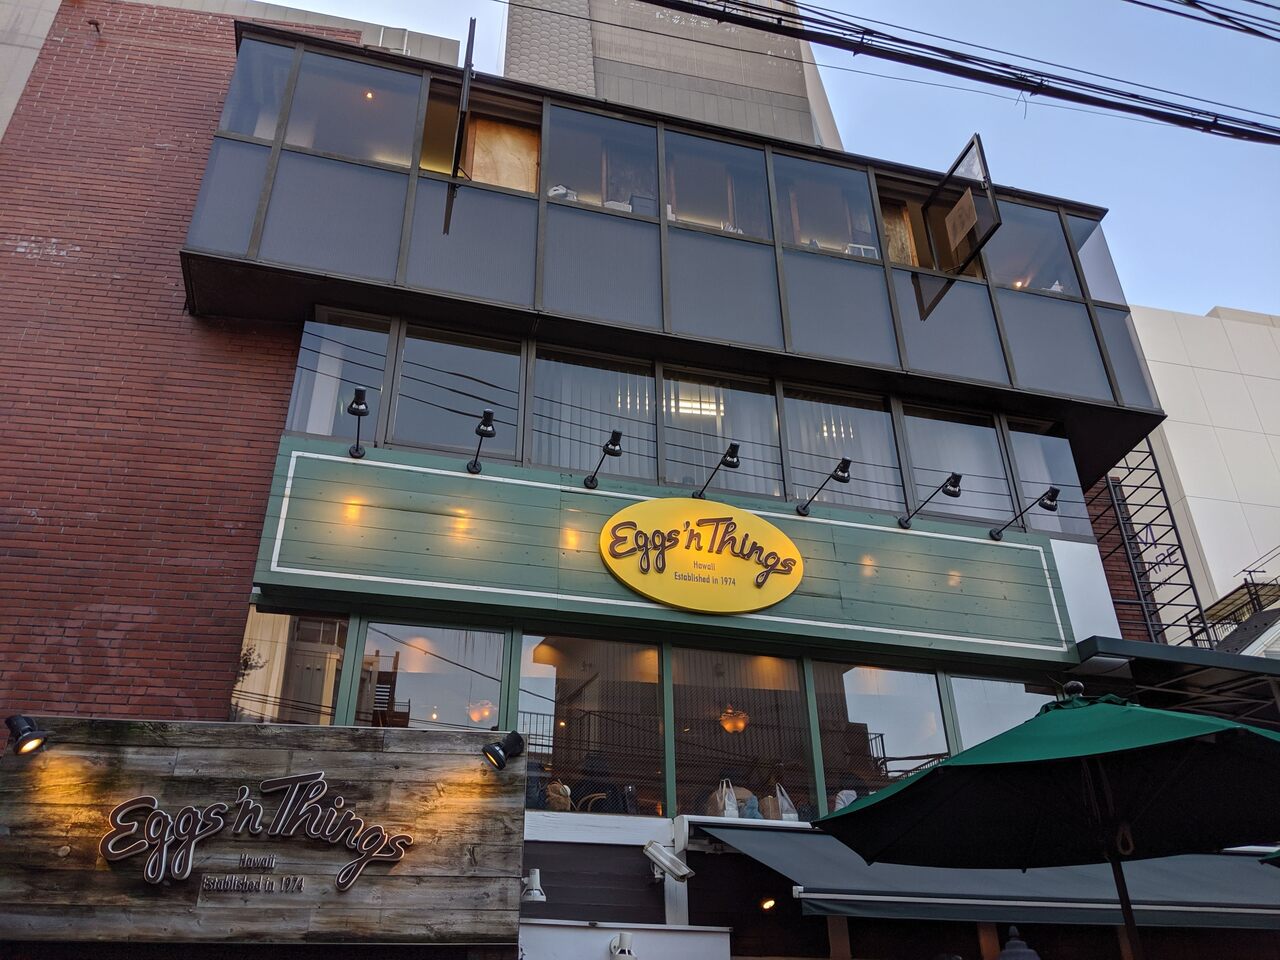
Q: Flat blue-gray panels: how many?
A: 9